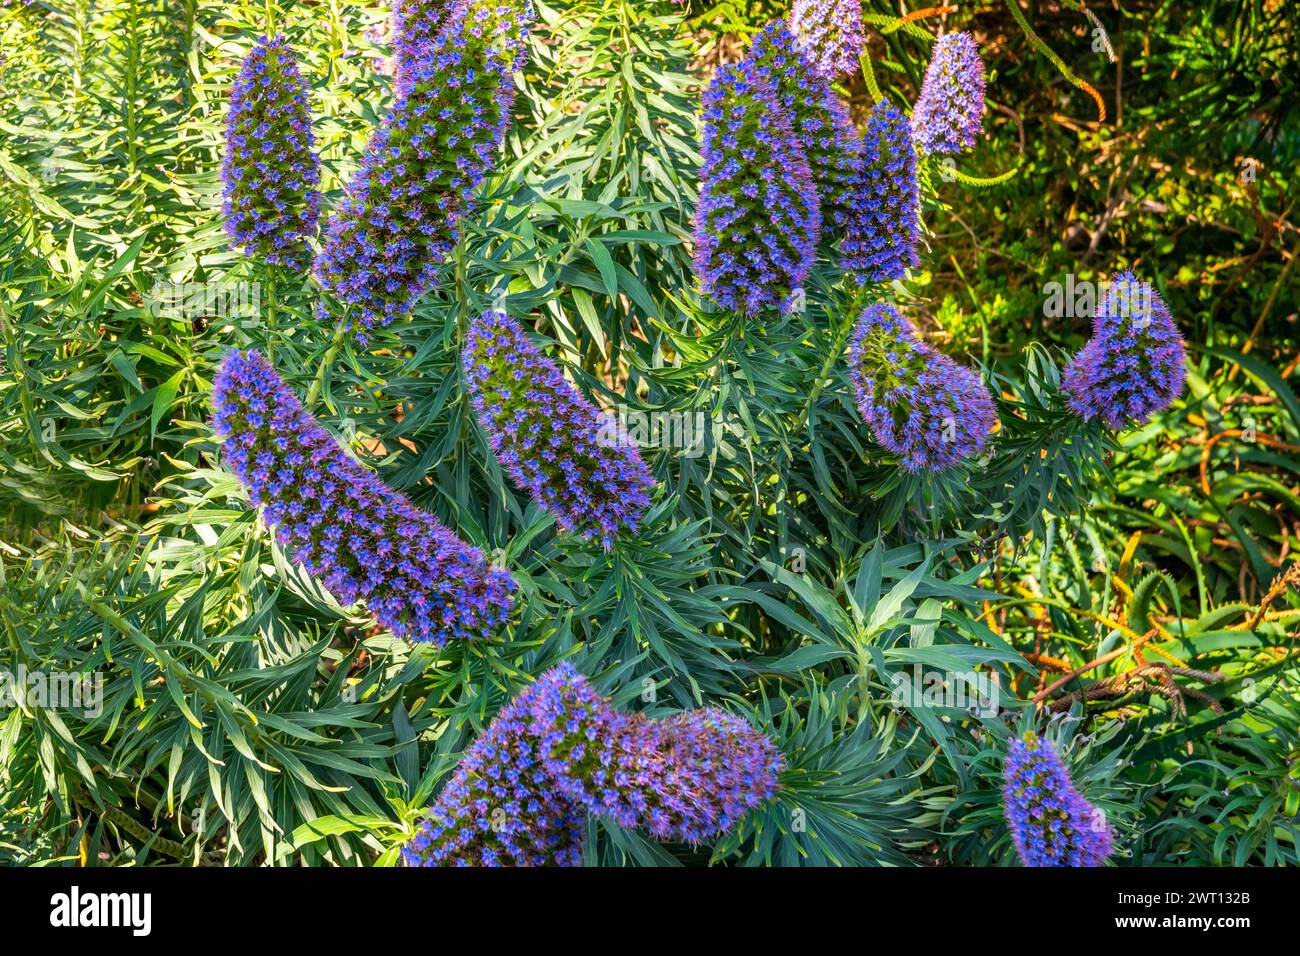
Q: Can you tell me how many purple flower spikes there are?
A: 15